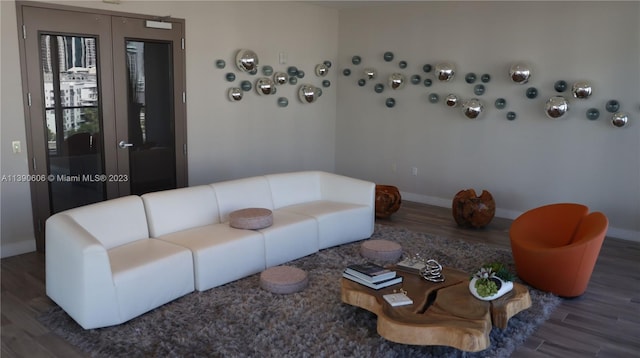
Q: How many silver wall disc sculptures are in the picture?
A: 15